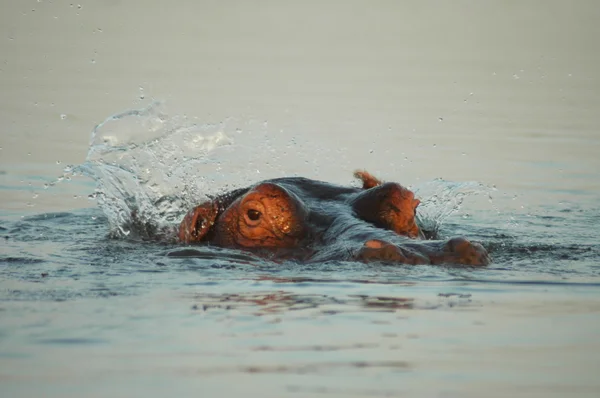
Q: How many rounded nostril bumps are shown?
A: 2